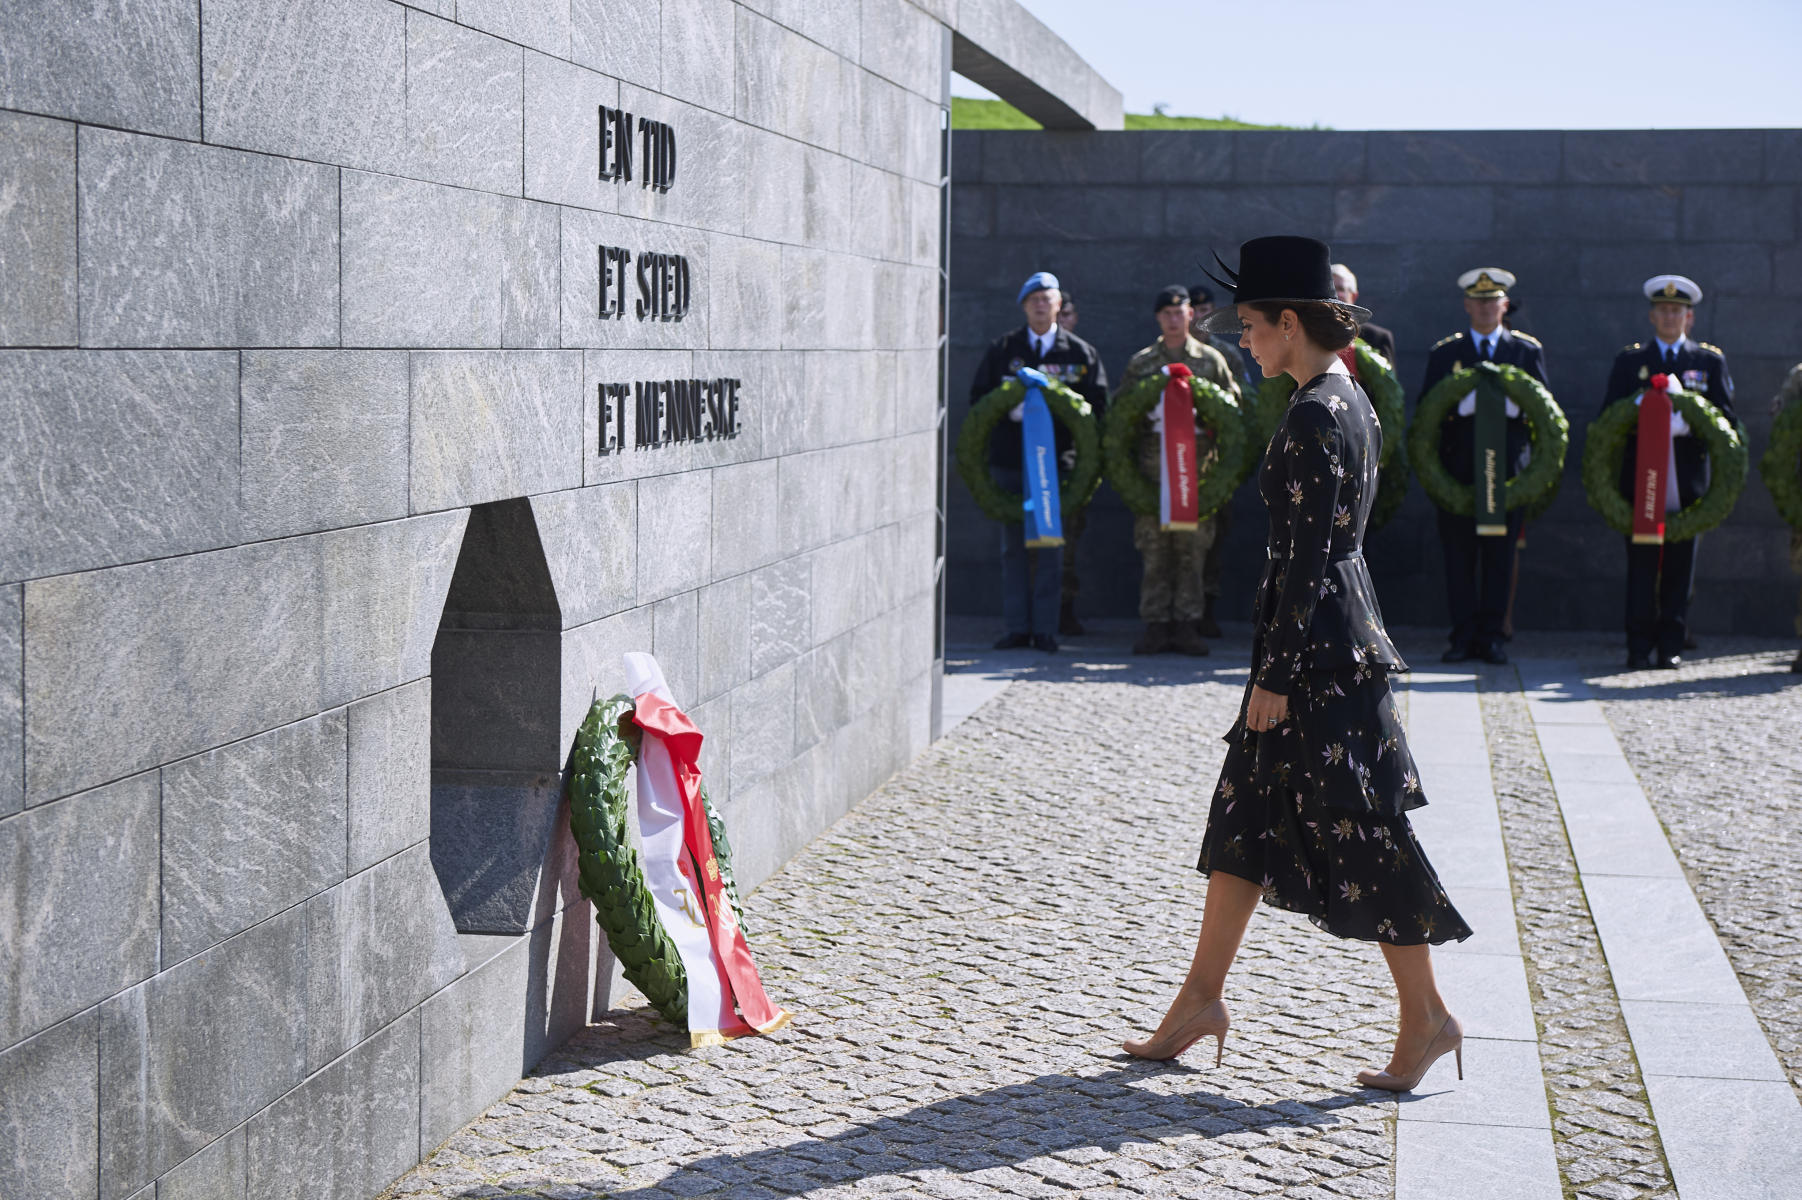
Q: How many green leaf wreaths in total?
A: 7